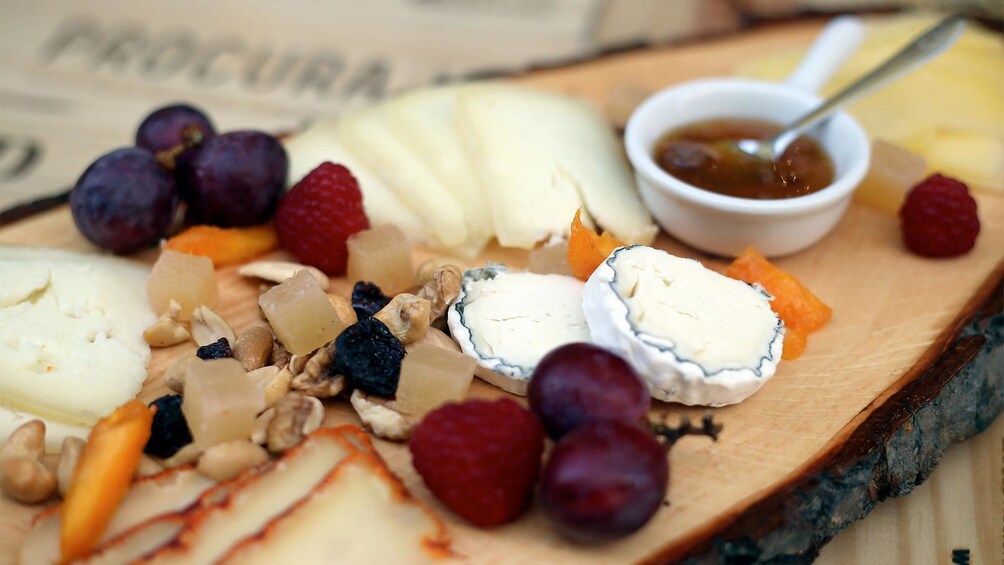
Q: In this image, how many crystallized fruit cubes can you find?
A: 7